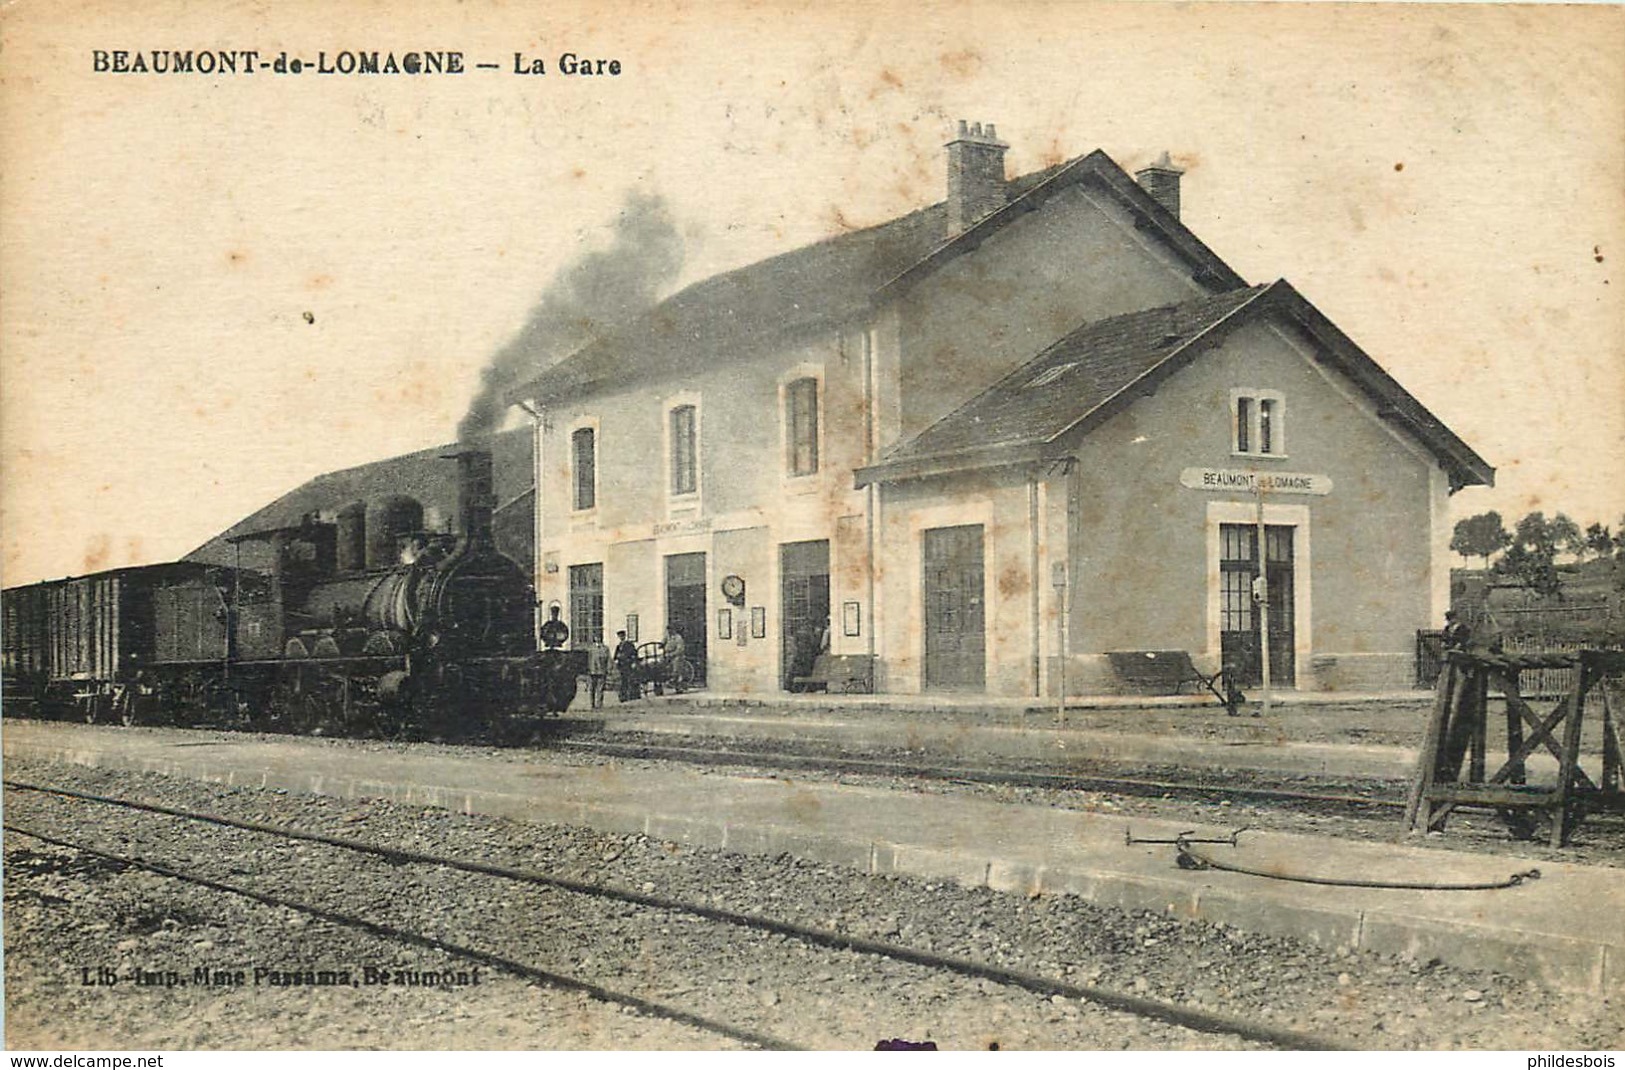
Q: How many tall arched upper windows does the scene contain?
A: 3